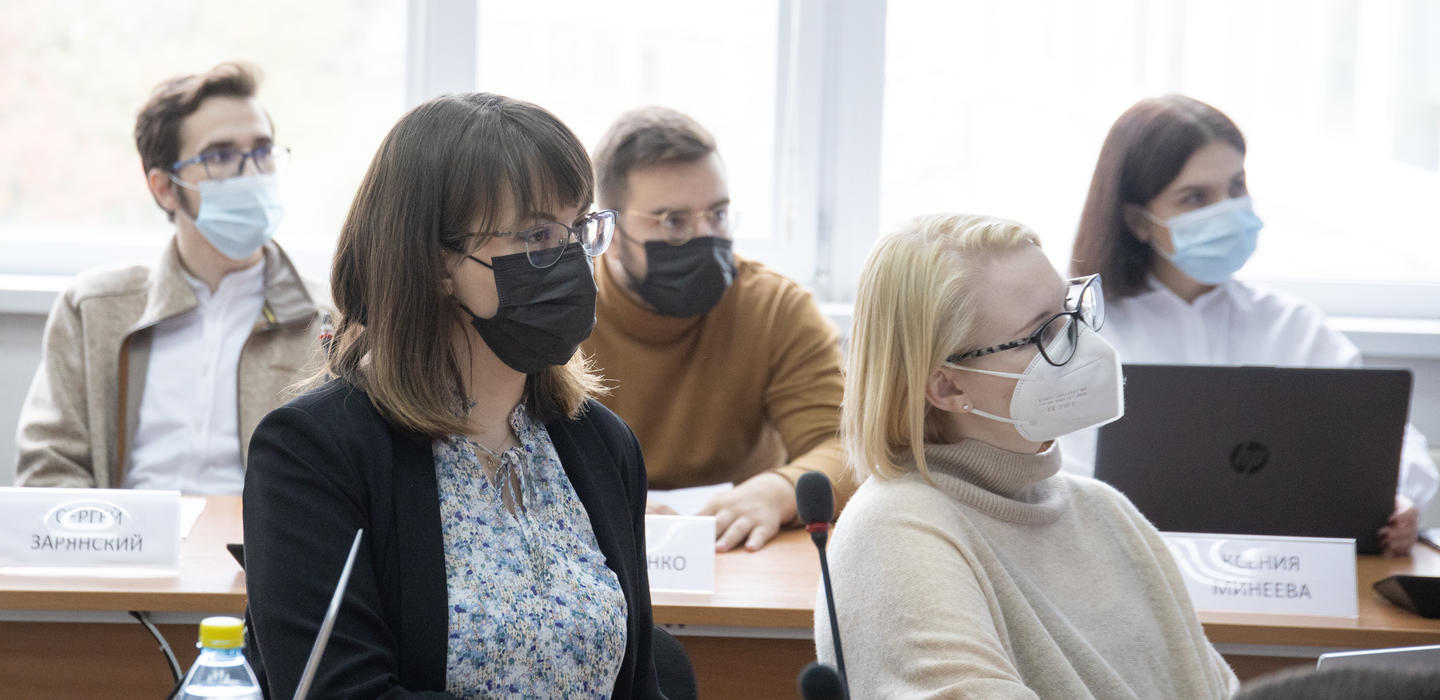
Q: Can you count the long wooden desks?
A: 1